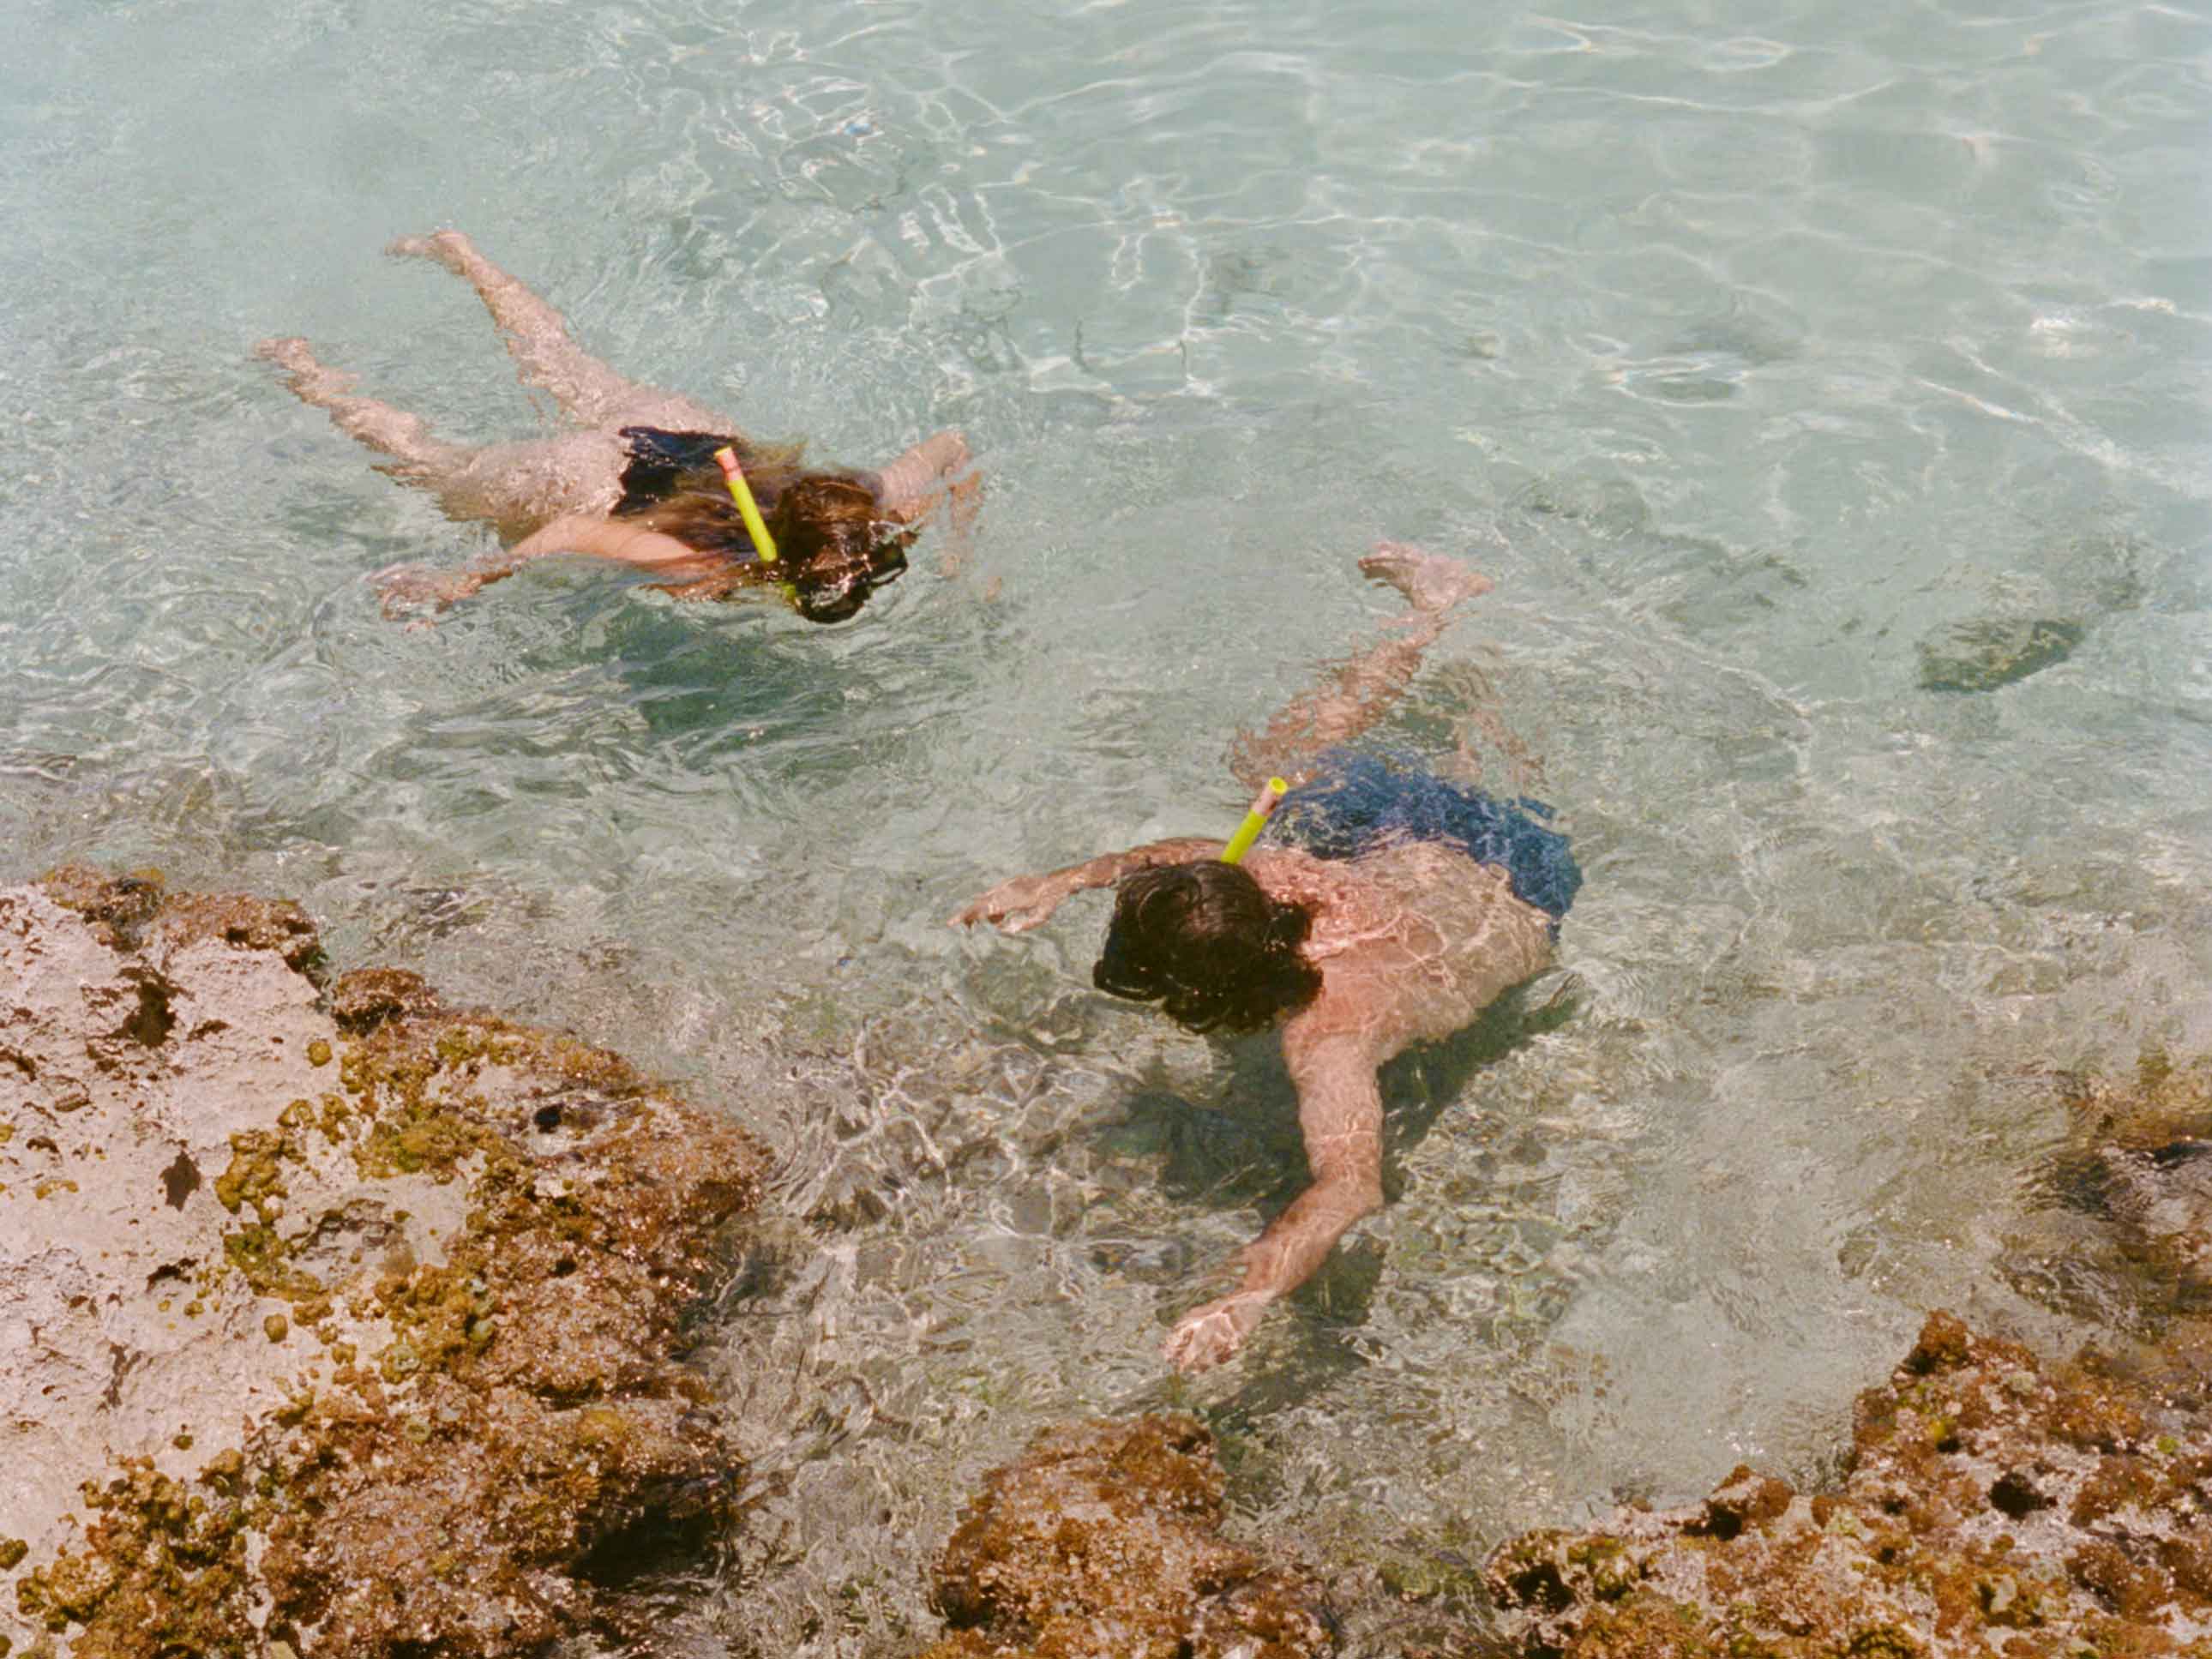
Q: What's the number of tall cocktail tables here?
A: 0